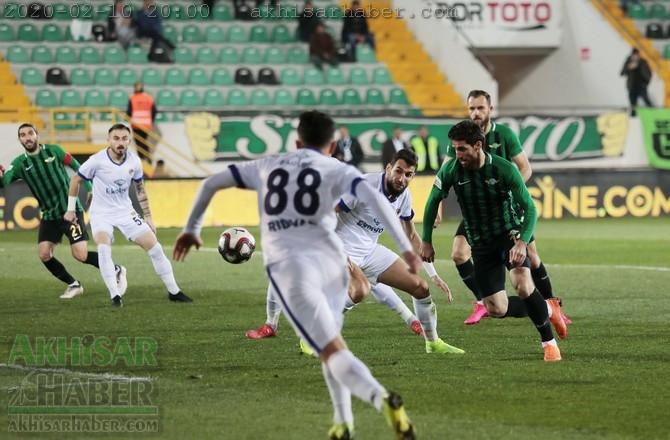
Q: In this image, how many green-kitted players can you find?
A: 3